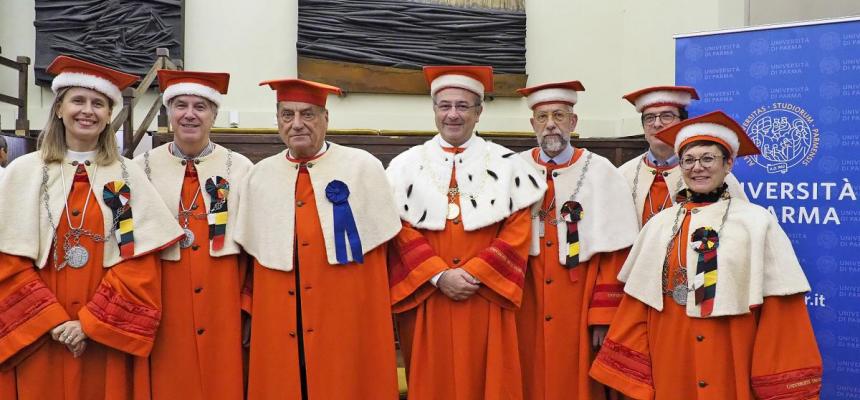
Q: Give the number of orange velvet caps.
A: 7